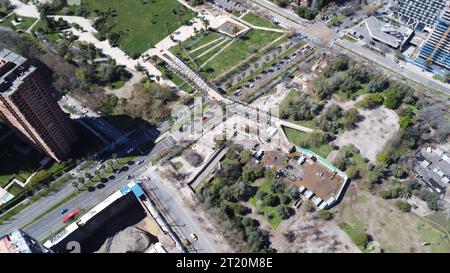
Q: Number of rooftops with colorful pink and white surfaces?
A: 1